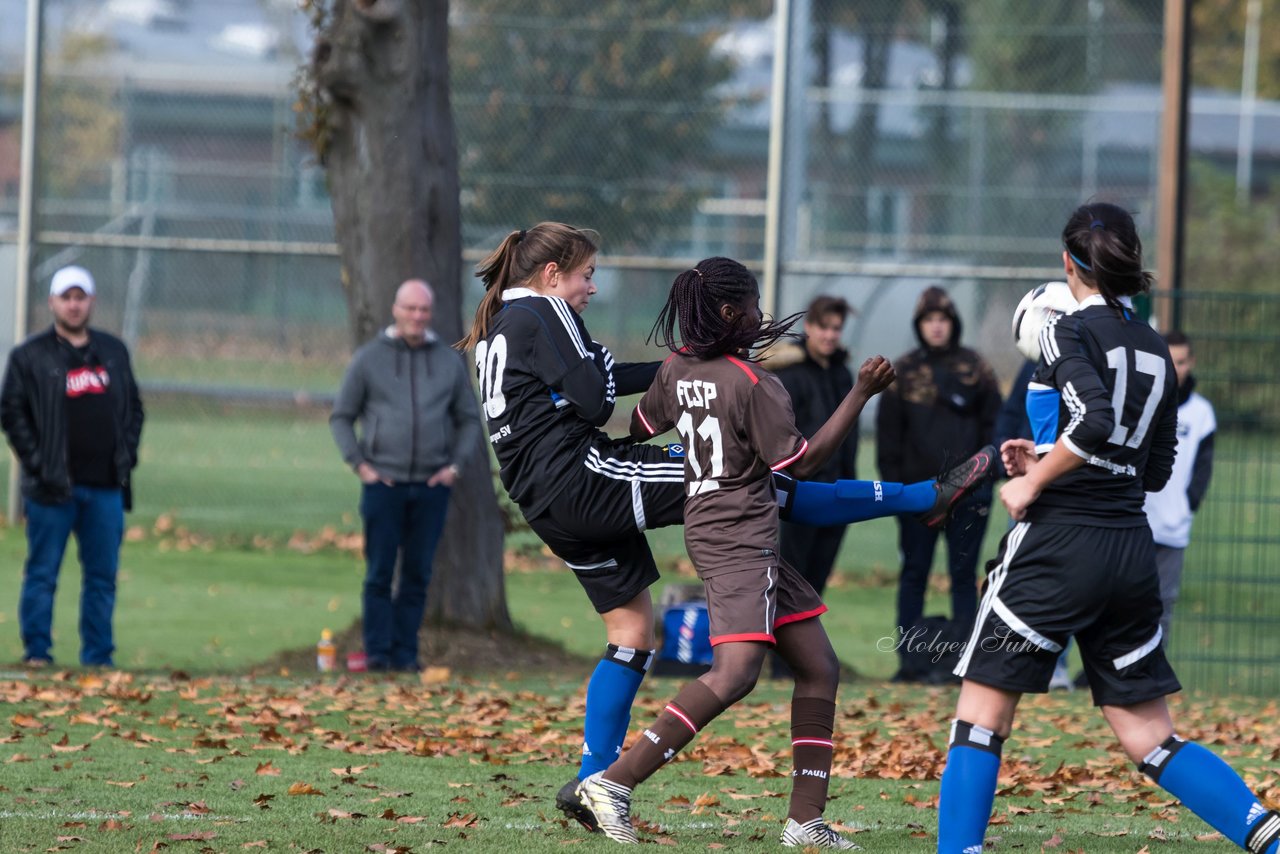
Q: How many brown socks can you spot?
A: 2